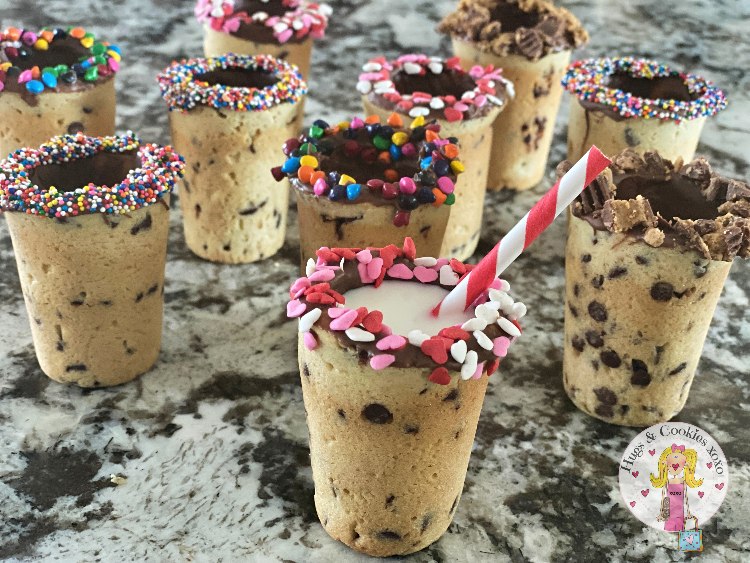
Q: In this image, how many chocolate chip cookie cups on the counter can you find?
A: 10